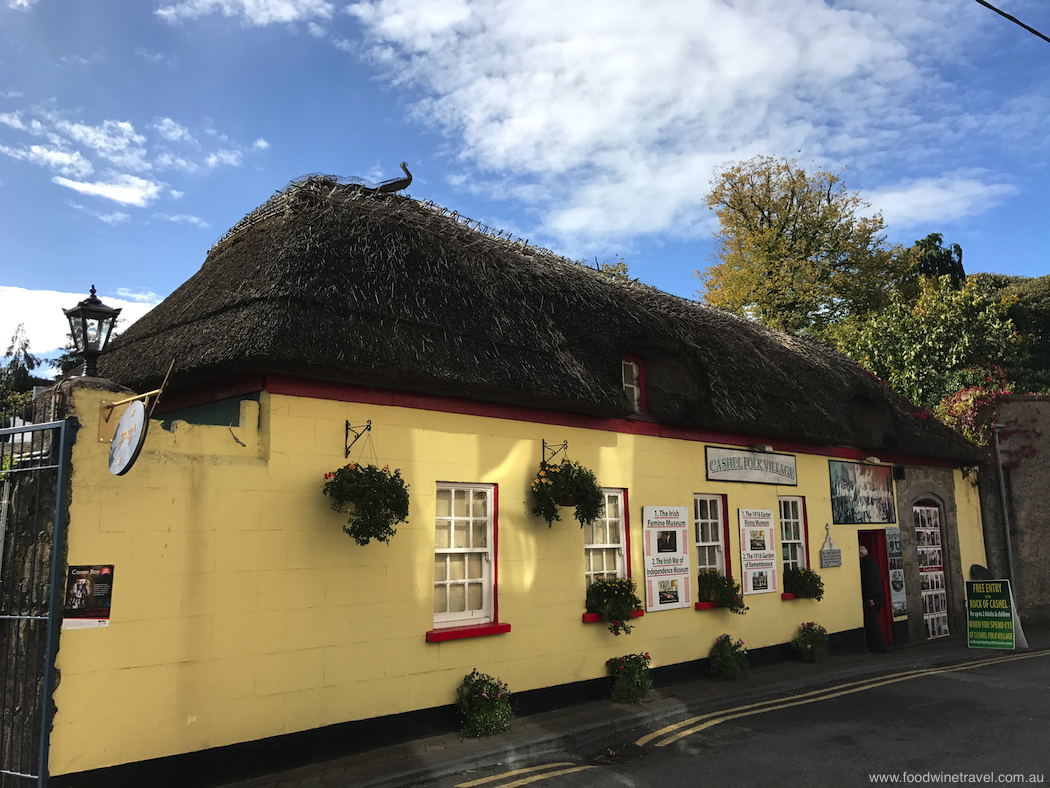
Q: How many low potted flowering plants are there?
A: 4